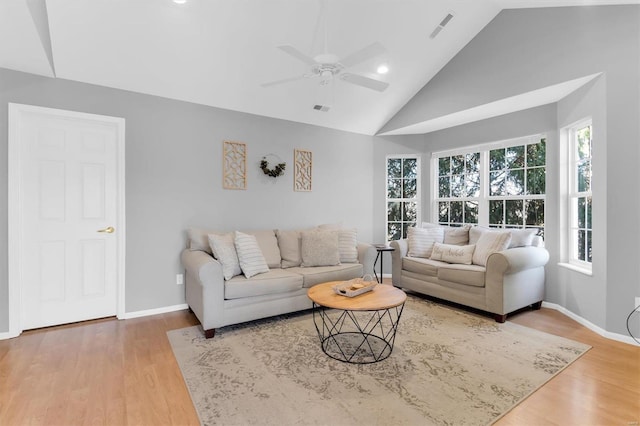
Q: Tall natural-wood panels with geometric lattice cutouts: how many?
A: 2